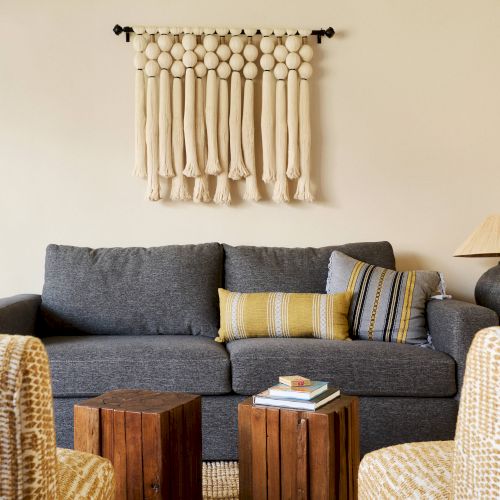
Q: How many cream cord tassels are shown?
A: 14